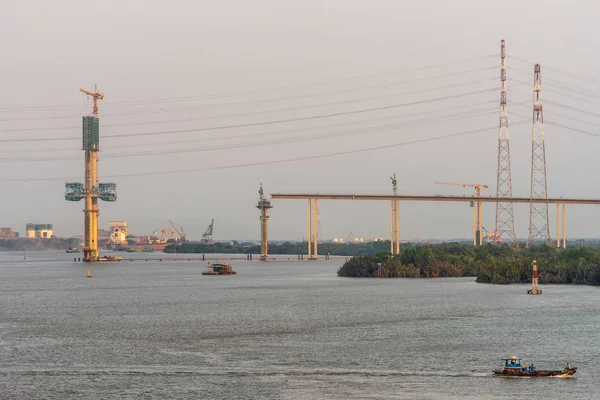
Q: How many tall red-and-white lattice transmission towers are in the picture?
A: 2